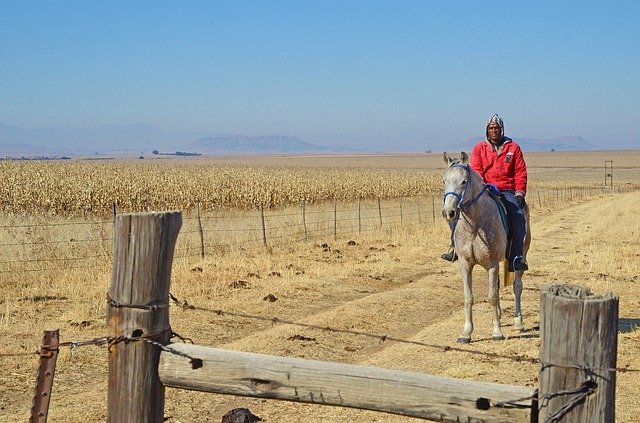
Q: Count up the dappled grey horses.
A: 1